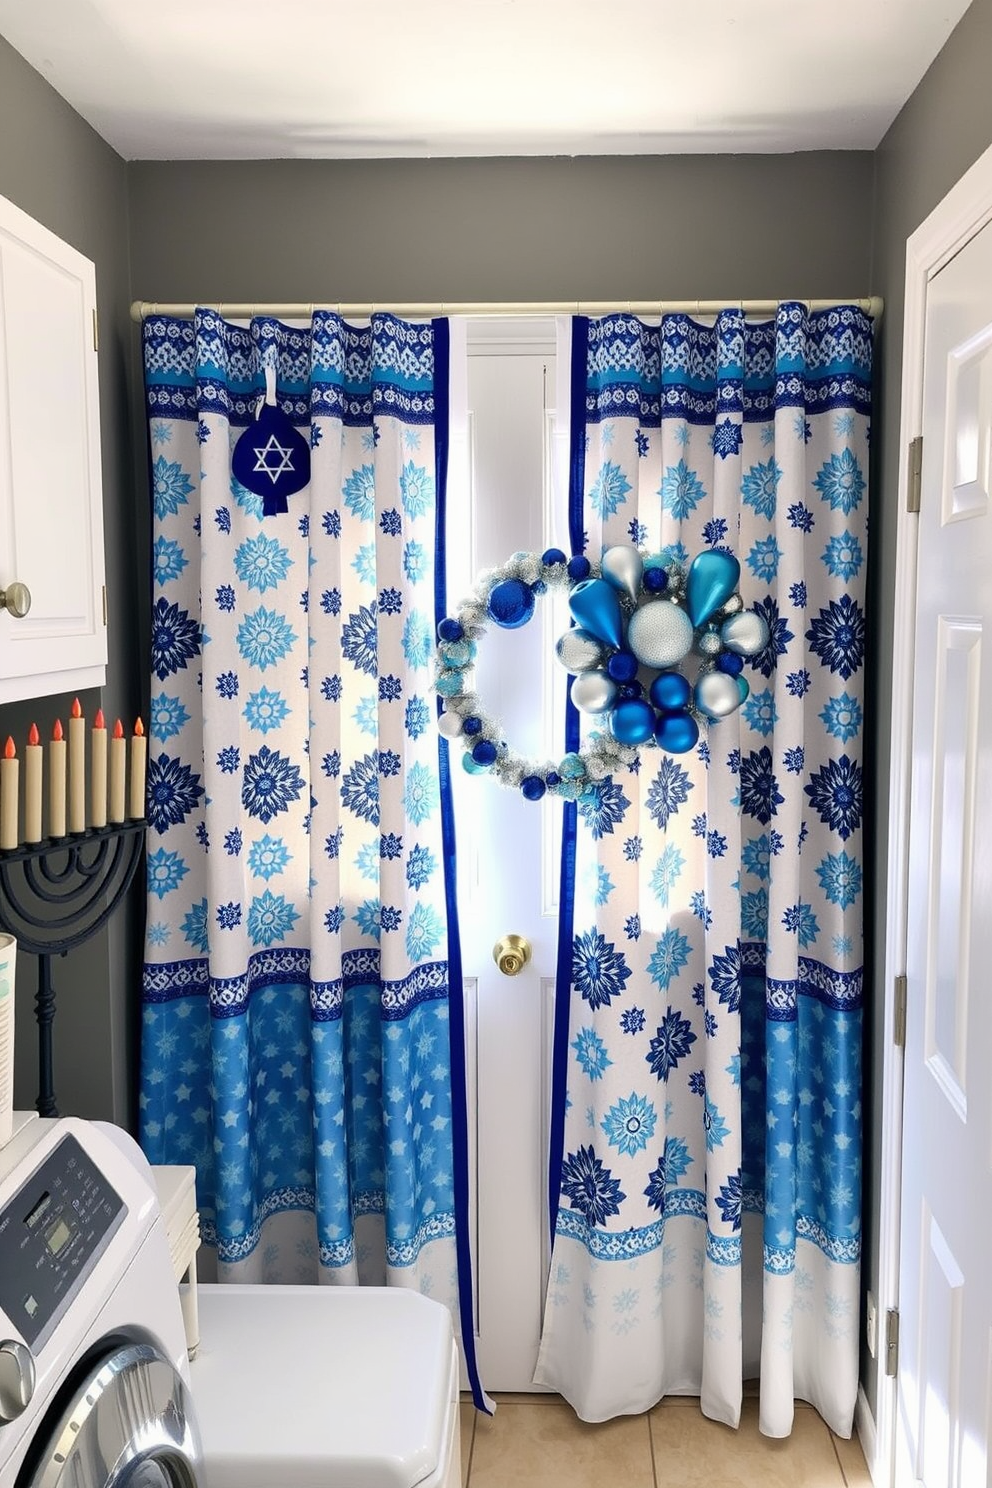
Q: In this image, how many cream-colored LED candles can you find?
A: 7